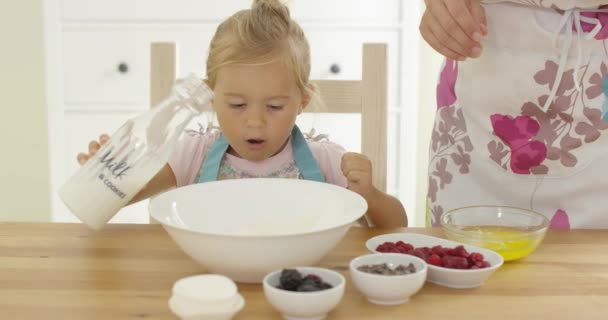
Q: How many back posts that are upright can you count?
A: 2